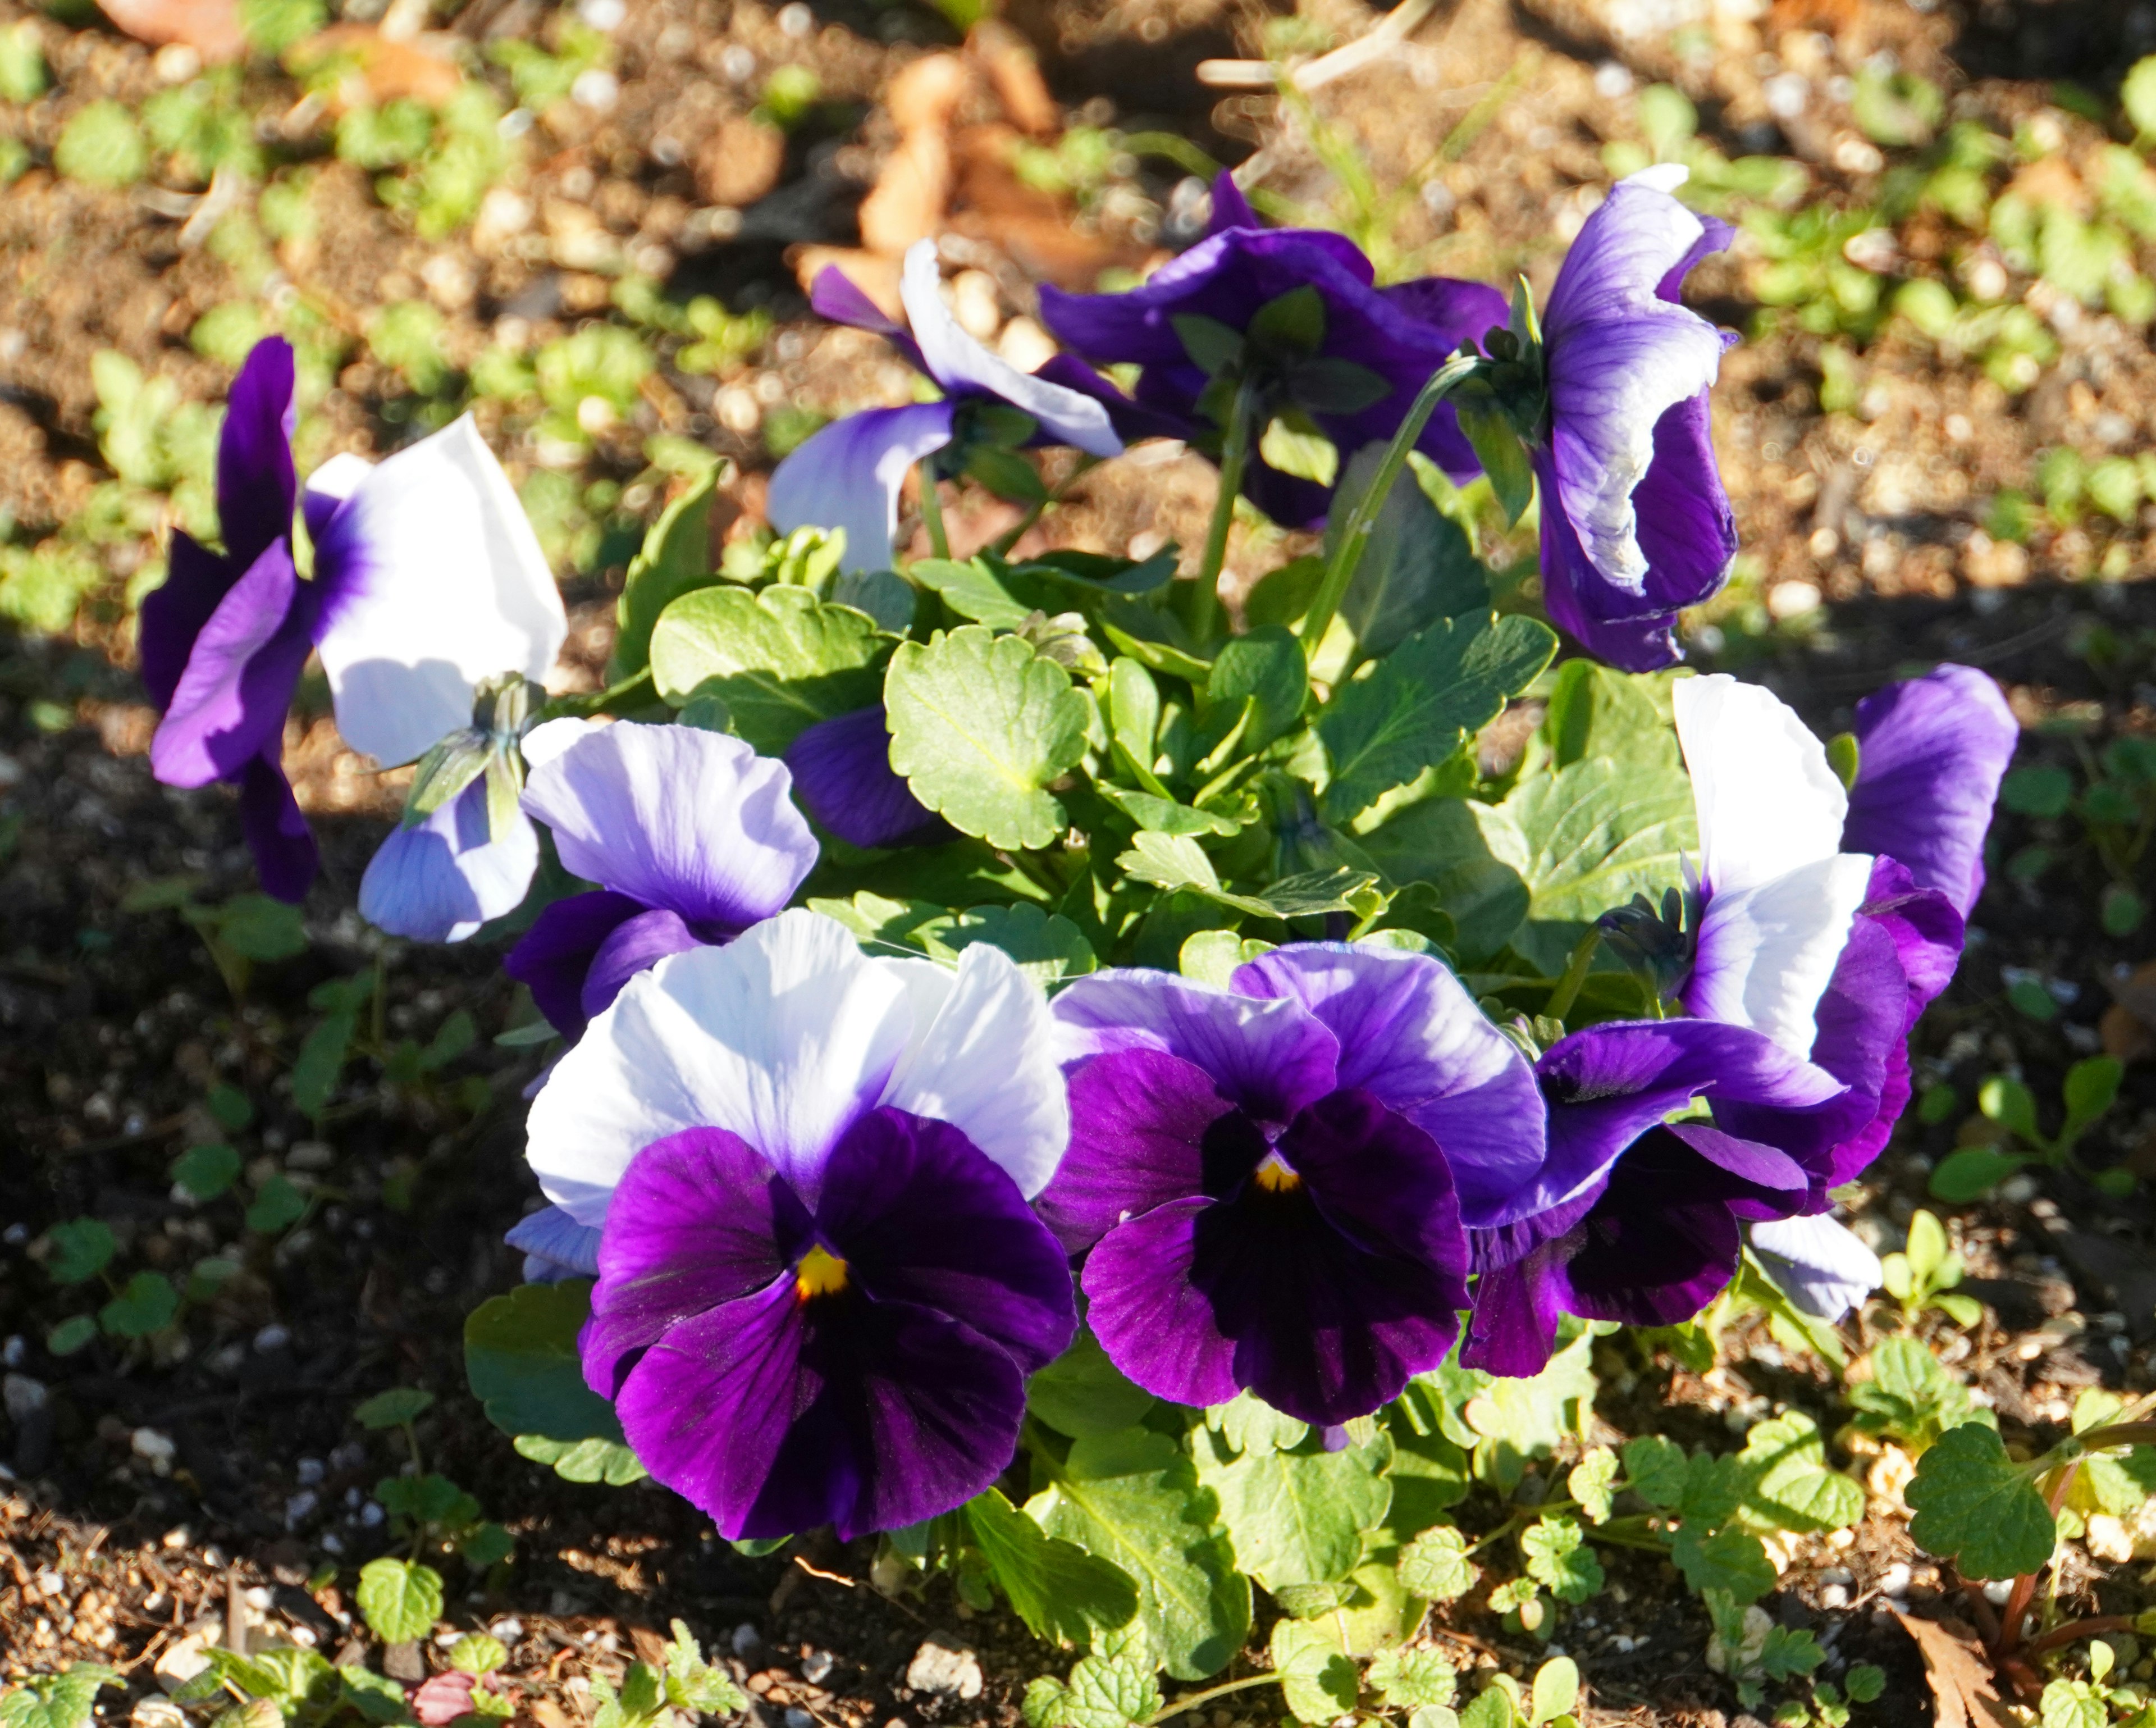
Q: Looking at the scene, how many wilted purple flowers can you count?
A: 1